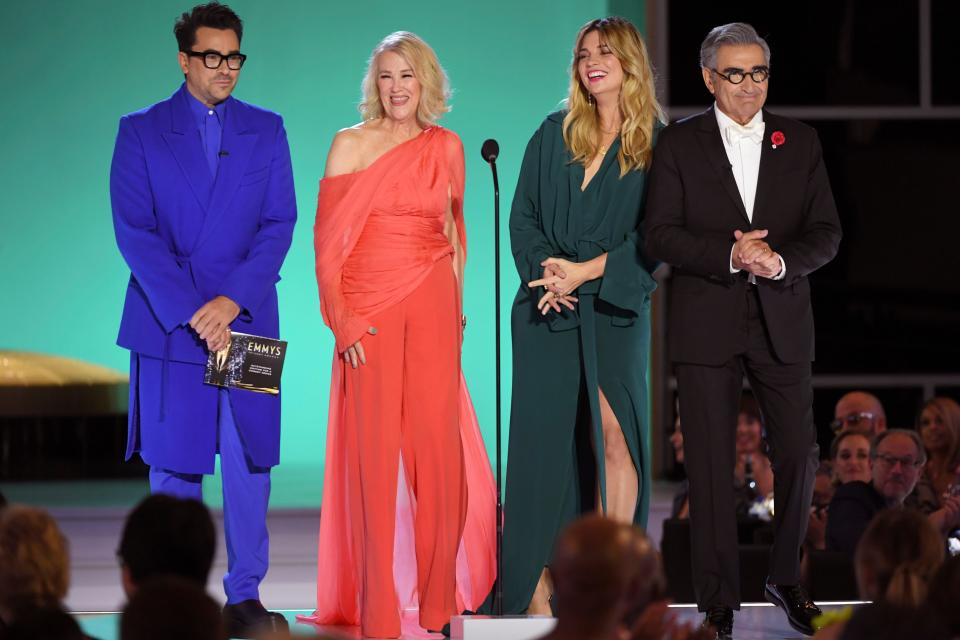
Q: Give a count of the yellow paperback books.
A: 0